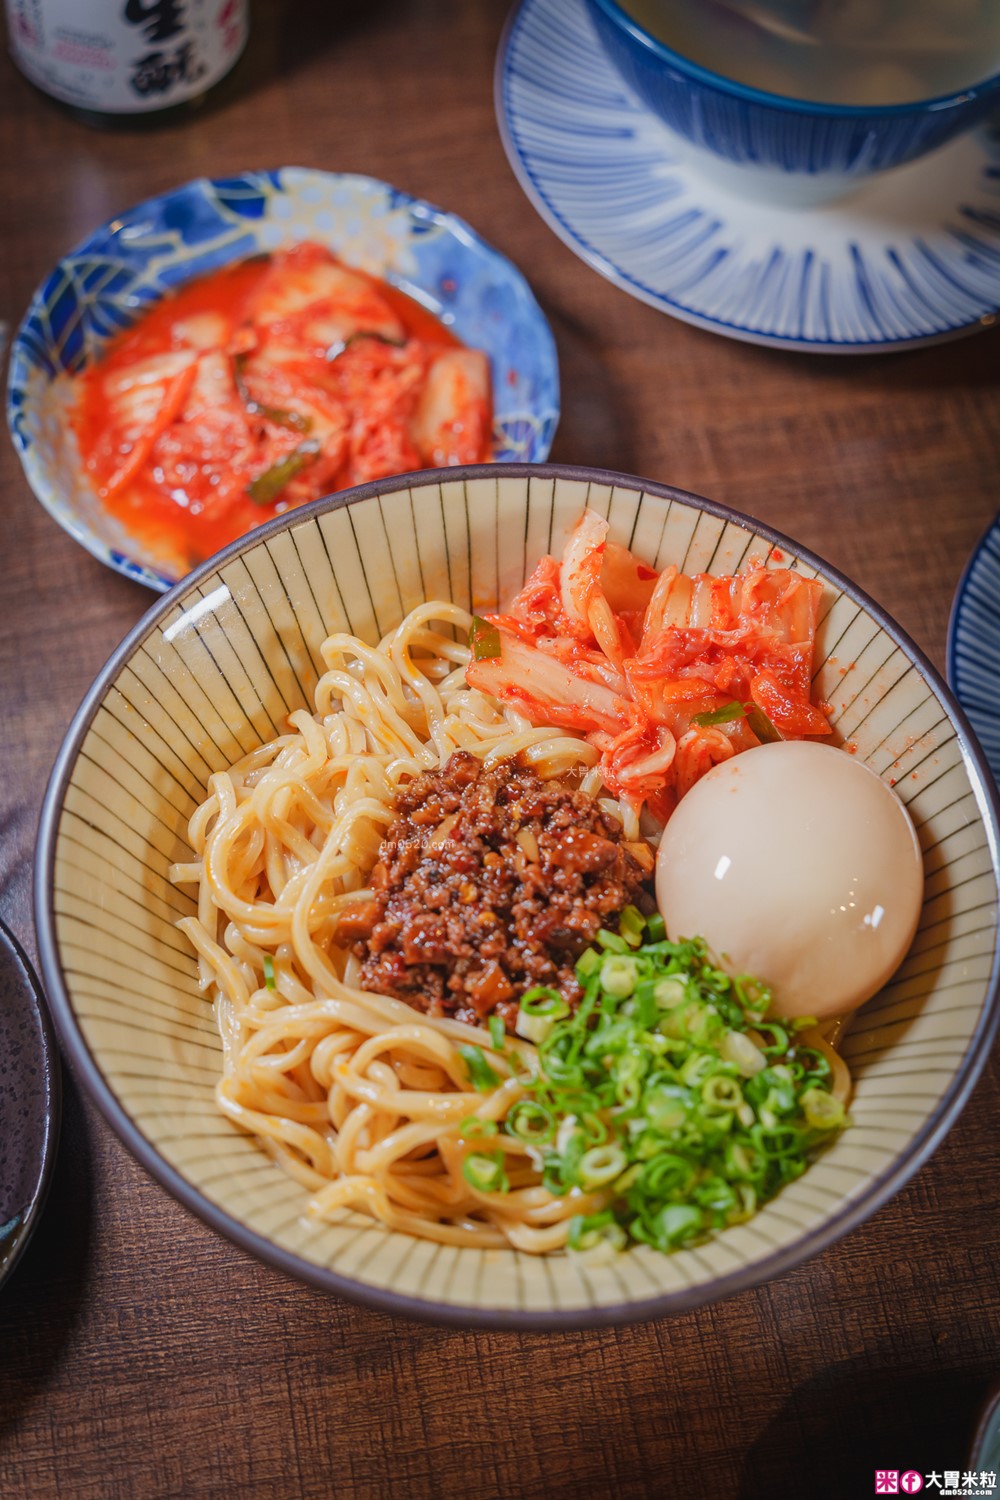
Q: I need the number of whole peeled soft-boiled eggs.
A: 1